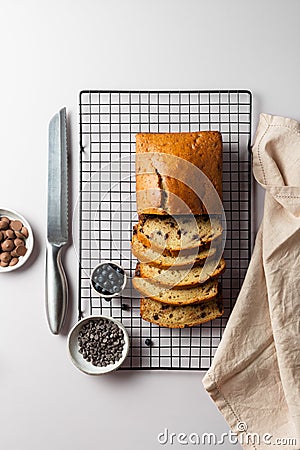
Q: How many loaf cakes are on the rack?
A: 1